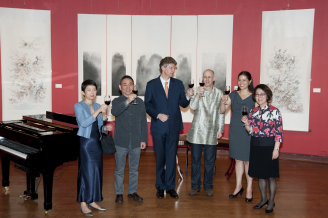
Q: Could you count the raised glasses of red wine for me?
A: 6